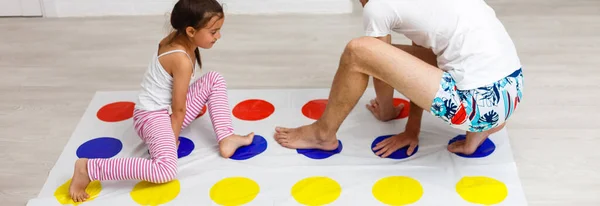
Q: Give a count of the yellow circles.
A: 6